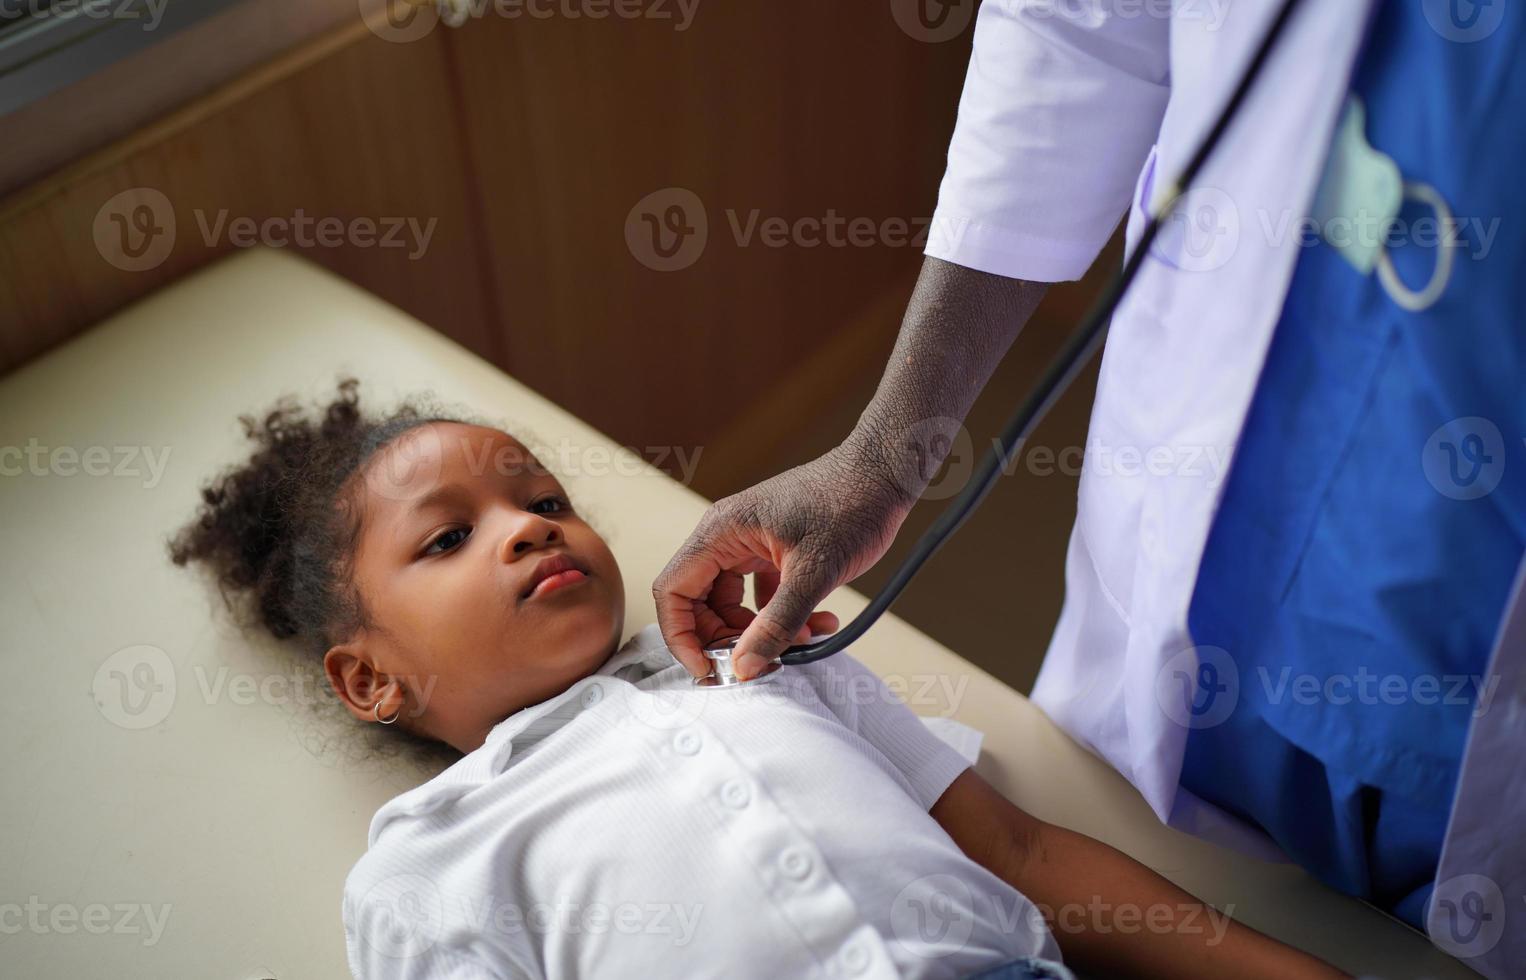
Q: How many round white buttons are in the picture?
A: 5